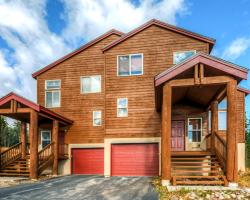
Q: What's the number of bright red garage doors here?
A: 2